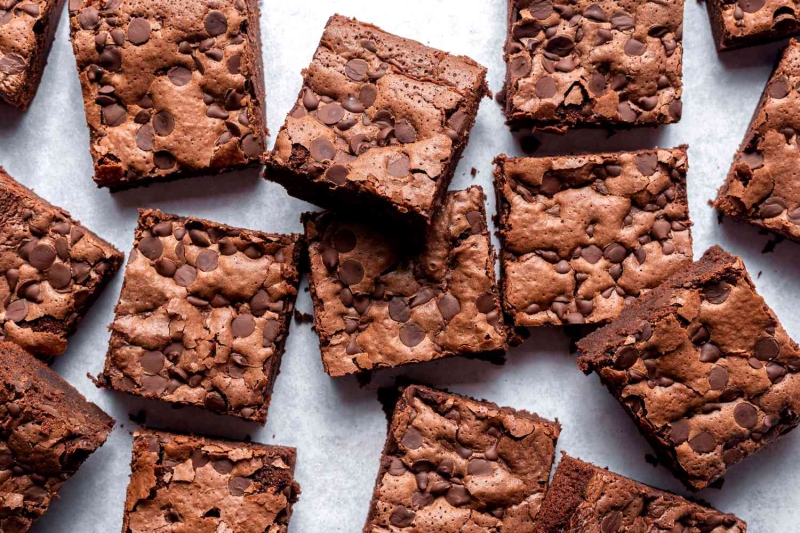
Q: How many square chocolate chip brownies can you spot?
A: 15